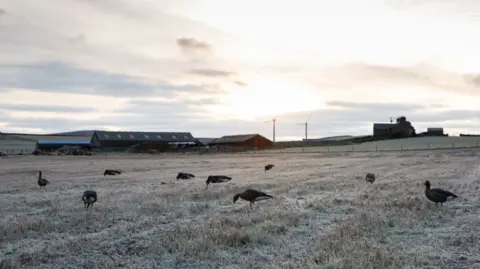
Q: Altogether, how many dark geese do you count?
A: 9